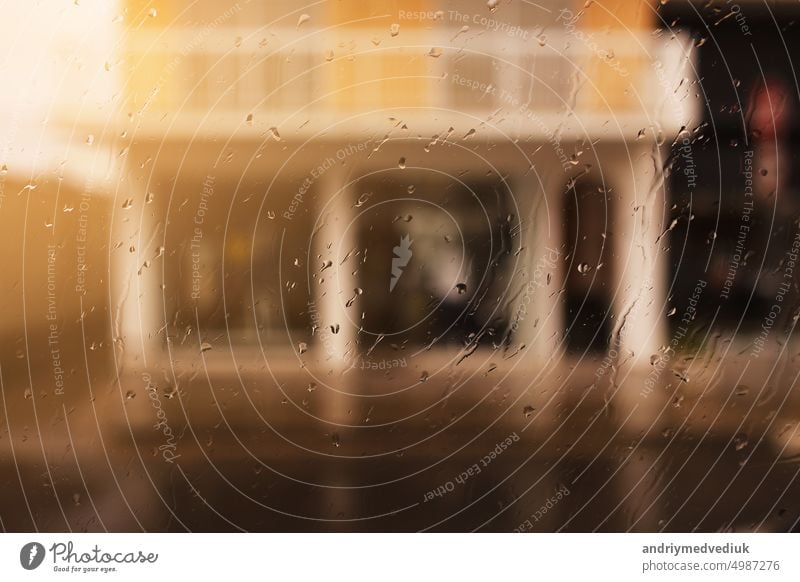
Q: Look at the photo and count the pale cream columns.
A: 4